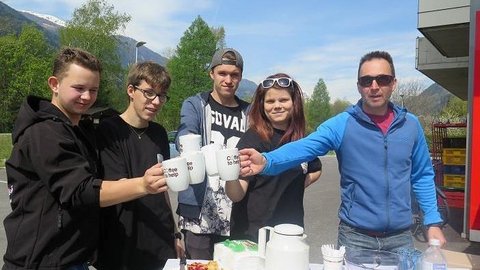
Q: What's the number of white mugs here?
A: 5